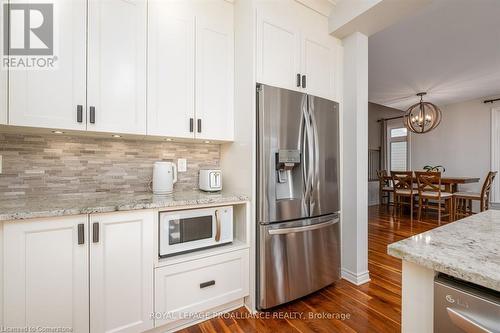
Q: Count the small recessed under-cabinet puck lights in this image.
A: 4